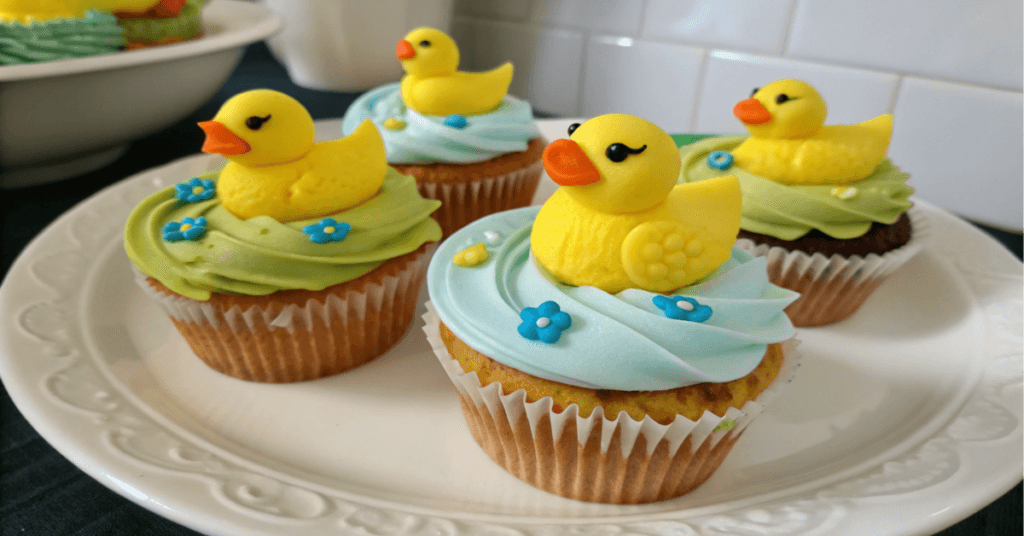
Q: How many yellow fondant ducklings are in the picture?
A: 4